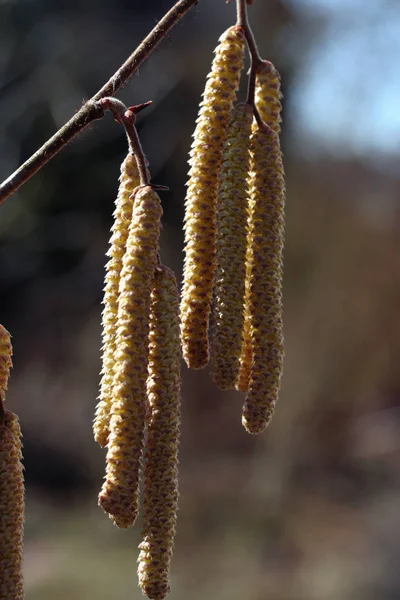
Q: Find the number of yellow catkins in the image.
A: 9